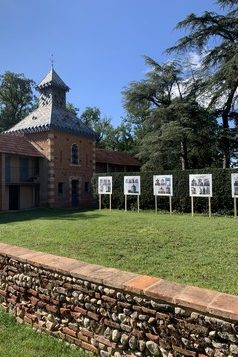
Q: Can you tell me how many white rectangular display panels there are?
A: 5